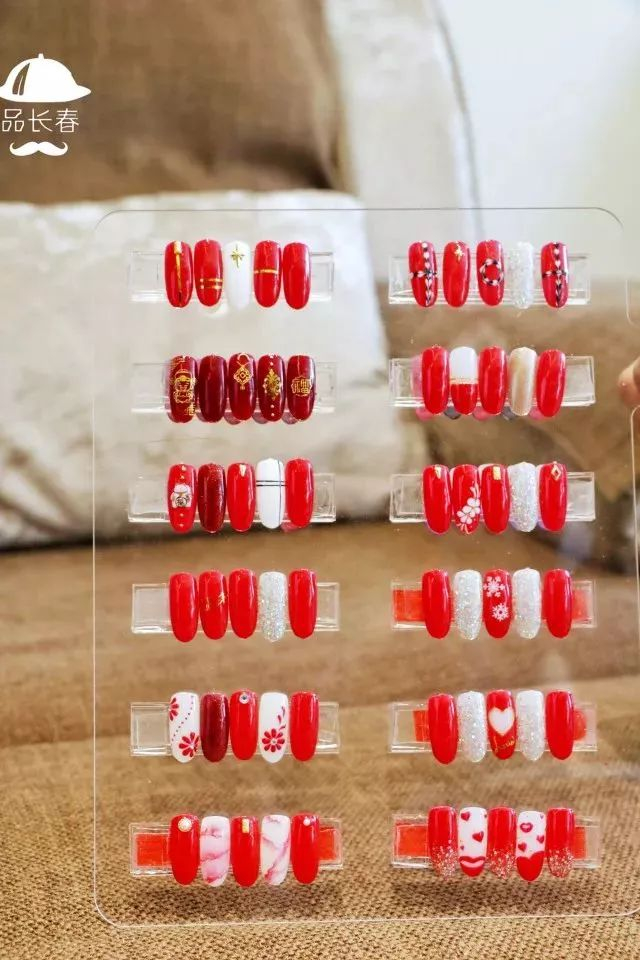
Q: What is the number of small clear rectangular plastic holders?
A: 12